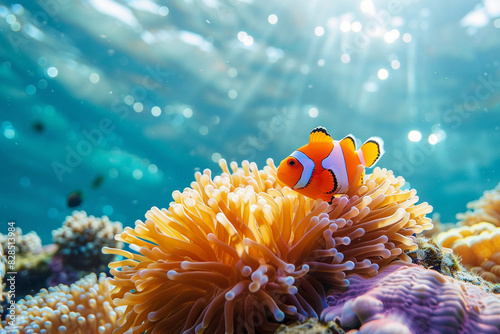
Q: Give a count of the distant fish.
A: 3